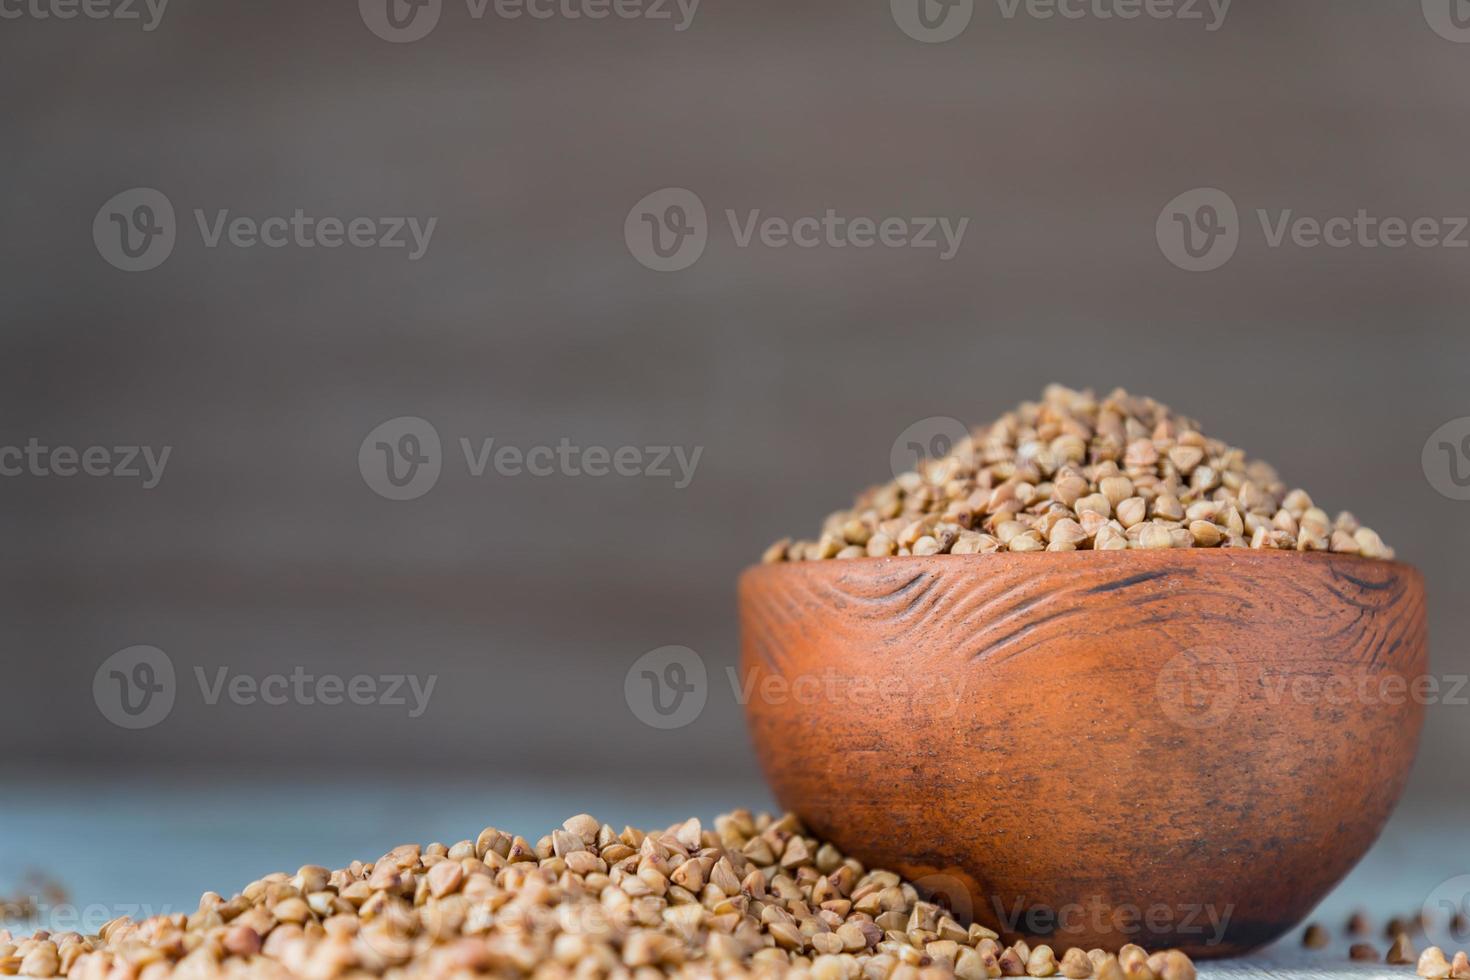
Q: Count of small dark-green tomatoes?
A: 0